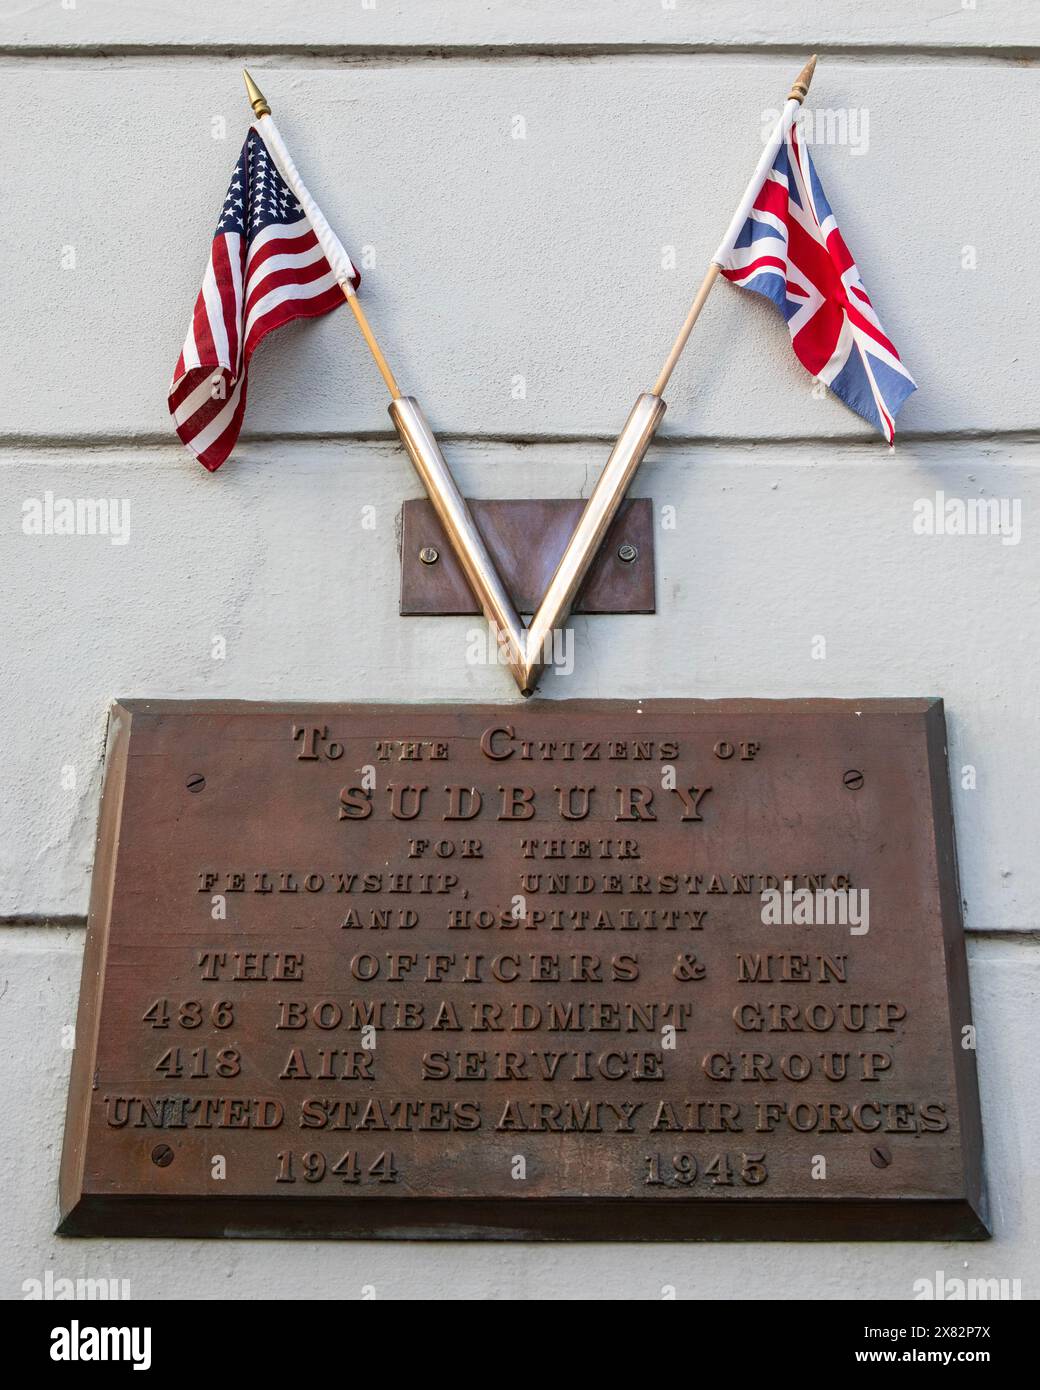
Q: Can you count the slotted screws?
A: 6